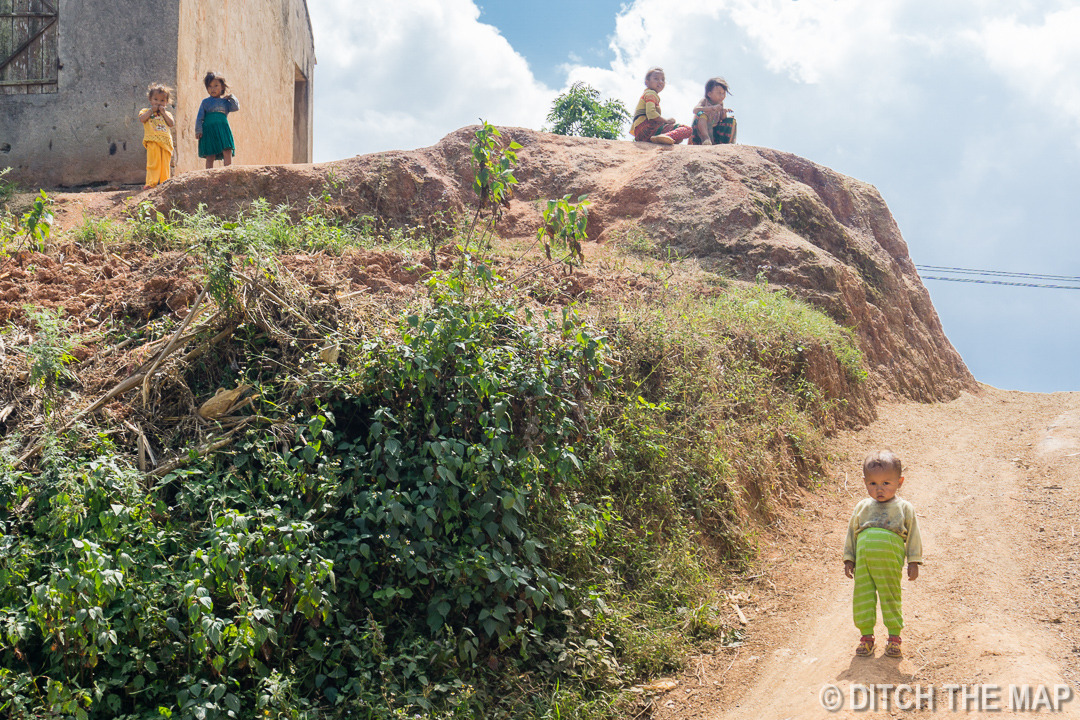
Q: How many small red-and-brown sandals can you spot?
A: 2